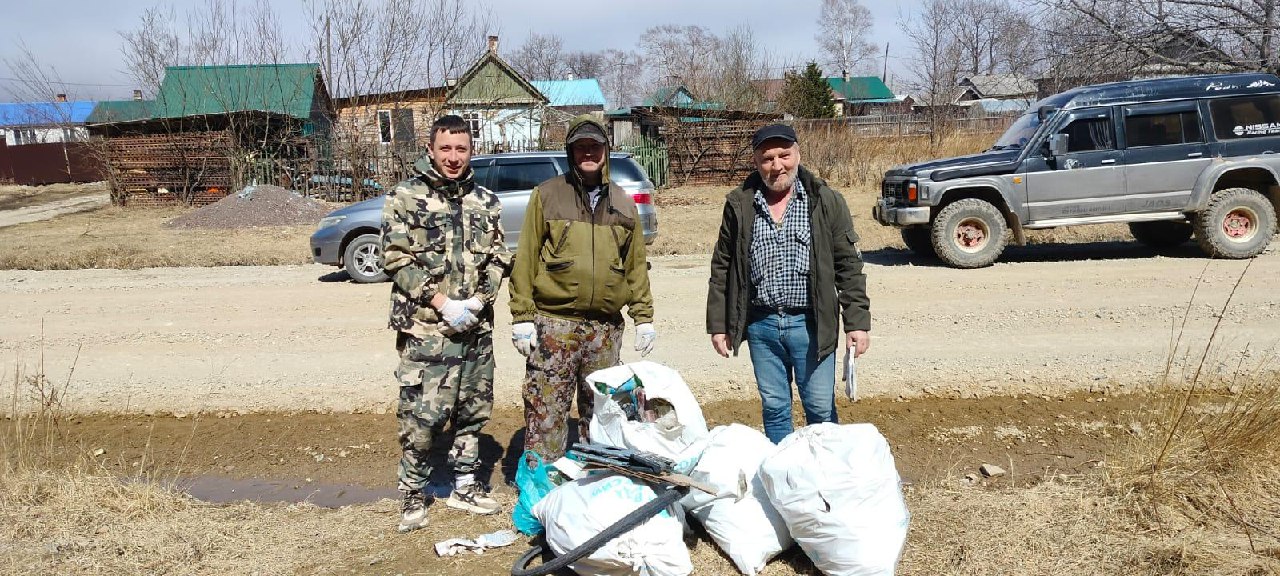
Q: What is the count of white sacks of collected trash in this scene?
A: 4